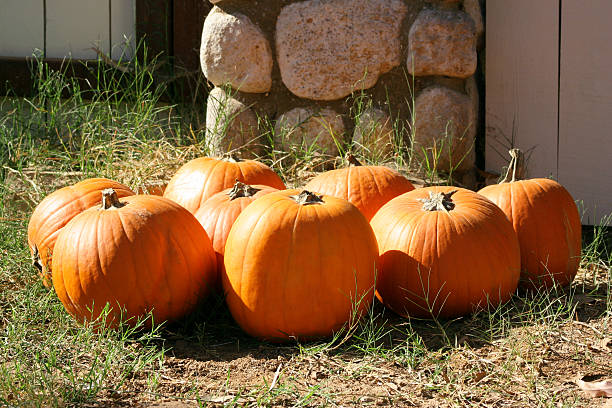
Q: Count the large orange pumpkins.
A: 8